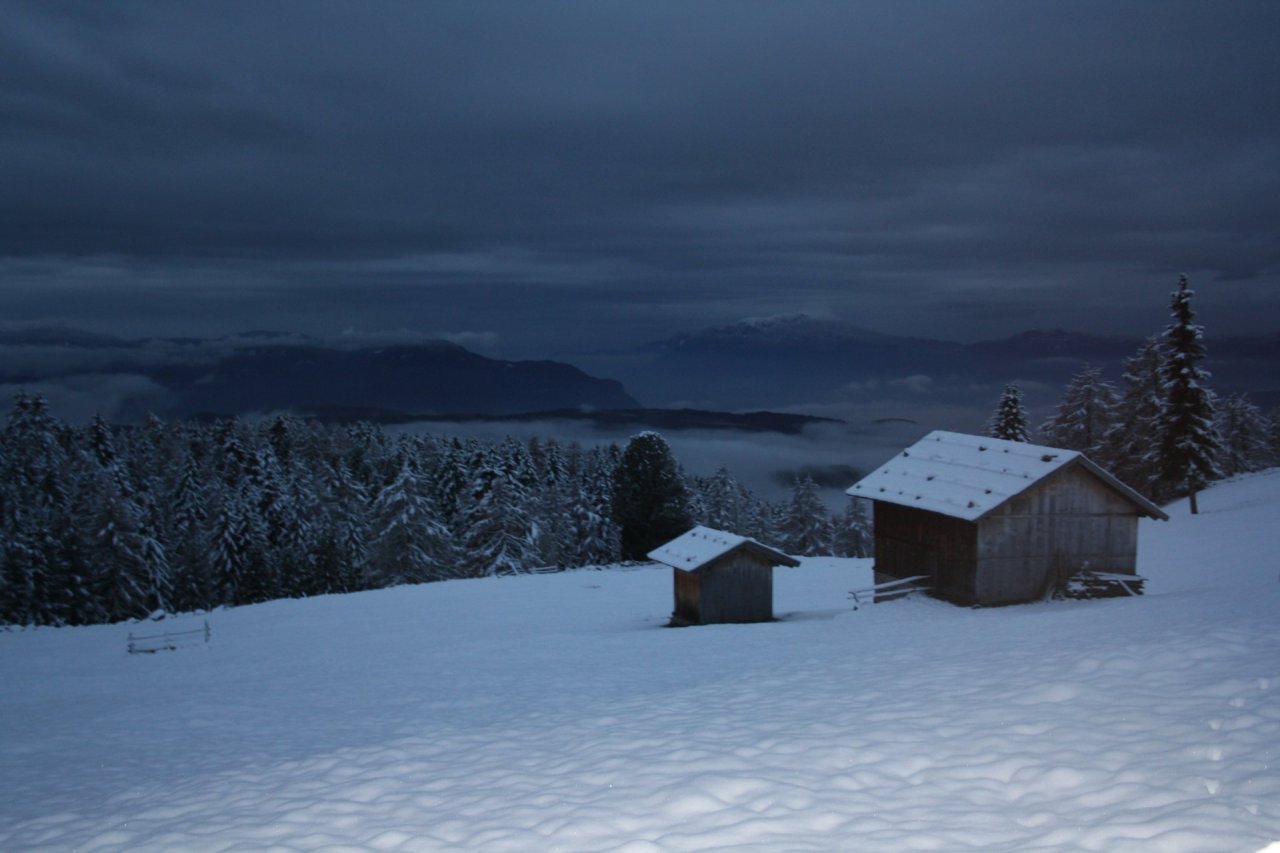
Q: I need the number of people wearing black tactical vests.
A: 0